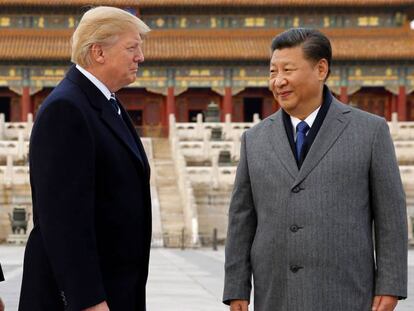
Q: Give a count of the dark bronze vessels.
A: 4